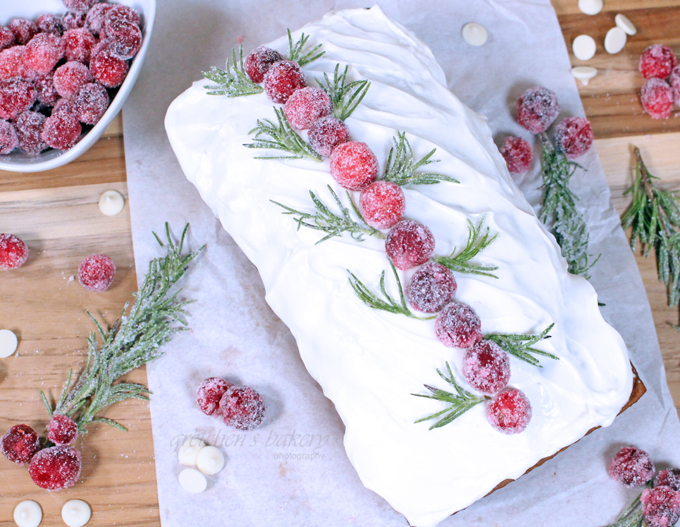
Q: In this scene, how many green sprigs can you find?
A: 14